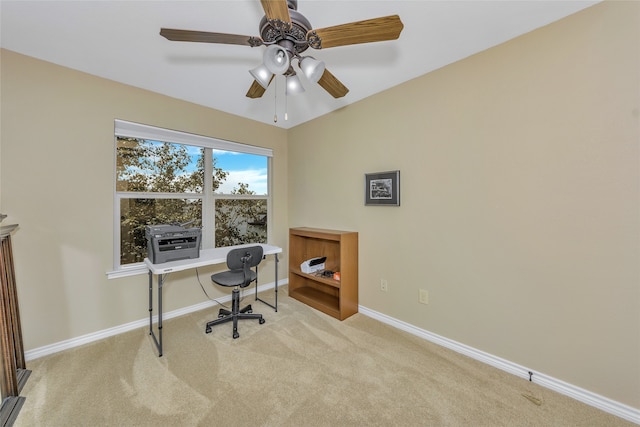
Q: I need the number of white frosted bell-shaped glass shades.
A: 4